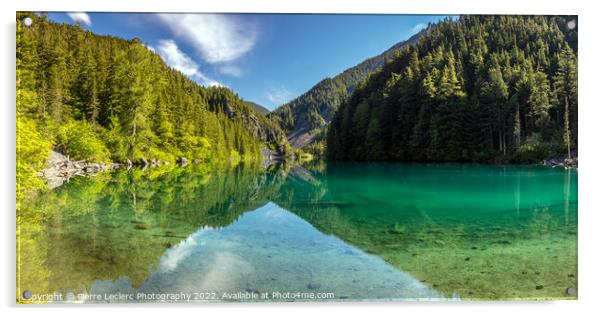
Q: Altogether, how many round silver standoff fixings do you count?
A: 4